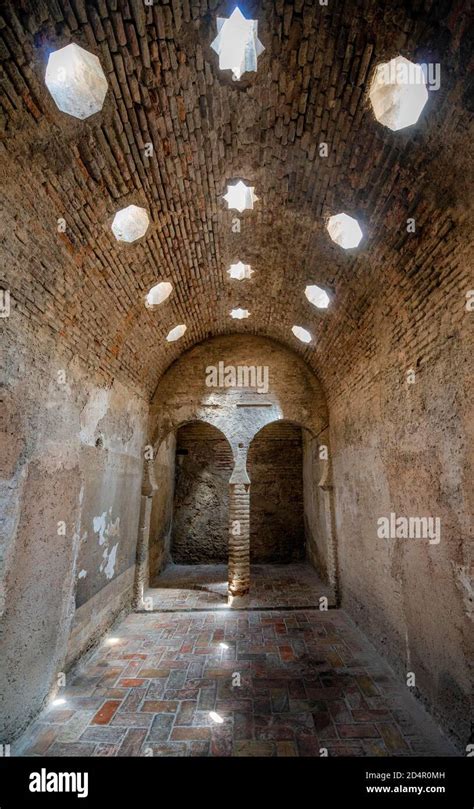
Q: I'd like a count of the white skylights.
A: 12